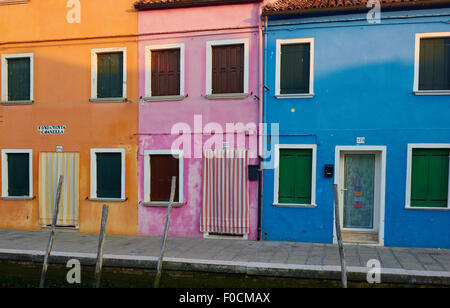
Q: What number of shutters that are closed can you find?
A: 11